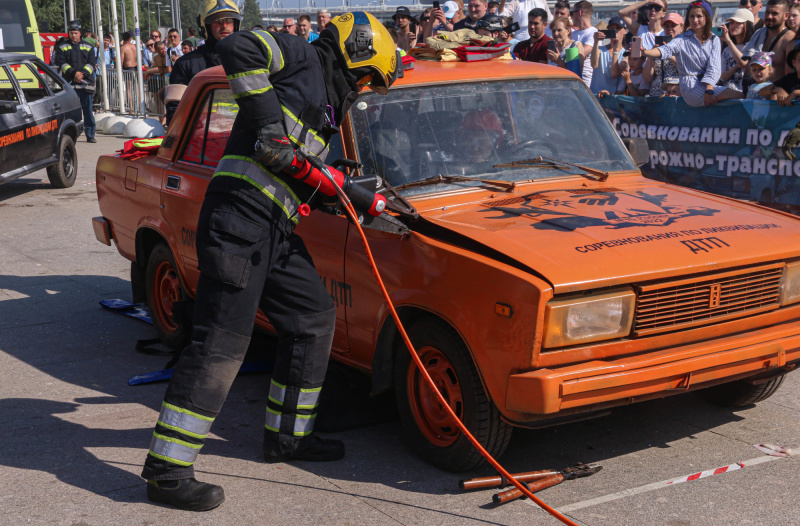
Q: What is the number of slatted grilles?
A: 1